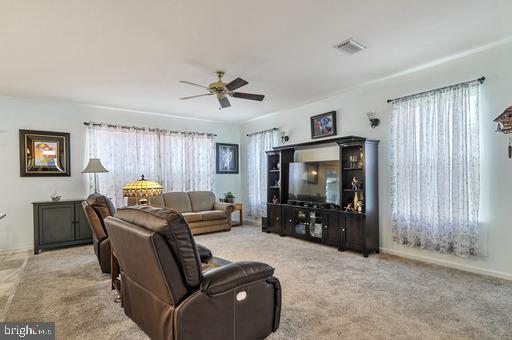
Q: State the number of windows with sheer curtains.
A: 3